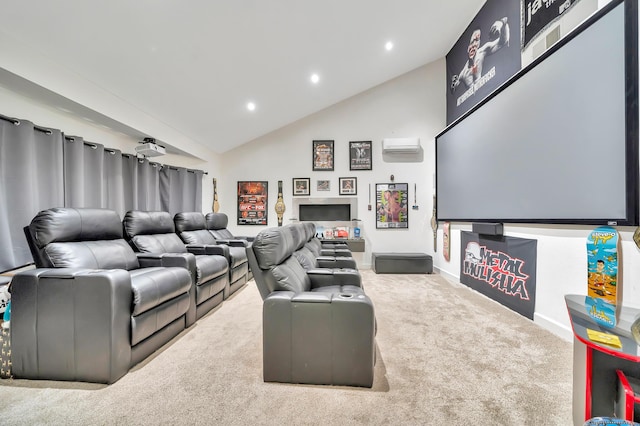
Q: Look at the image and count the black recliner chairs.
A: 8